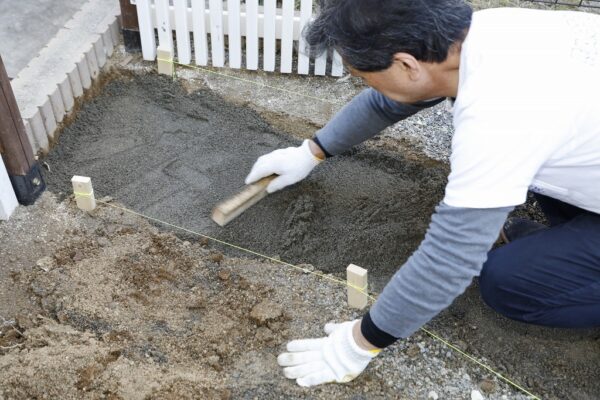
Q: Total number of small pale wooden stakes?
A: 3